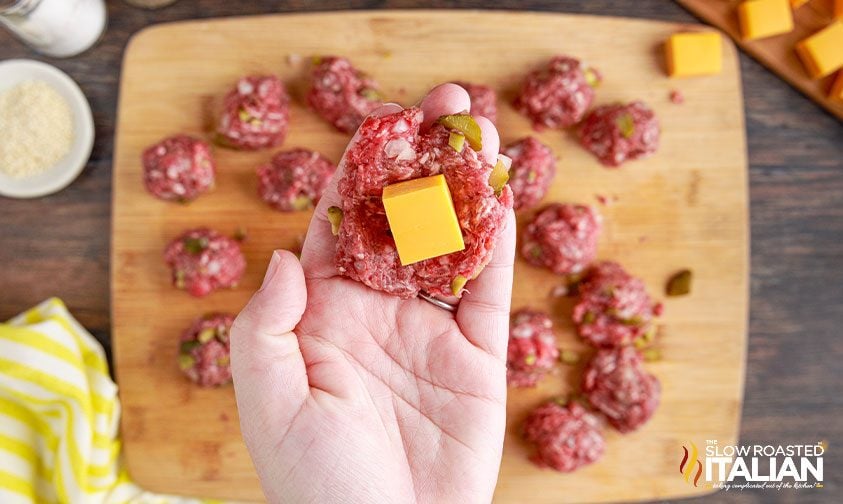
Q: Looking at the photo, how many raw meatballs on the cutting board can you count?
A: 15